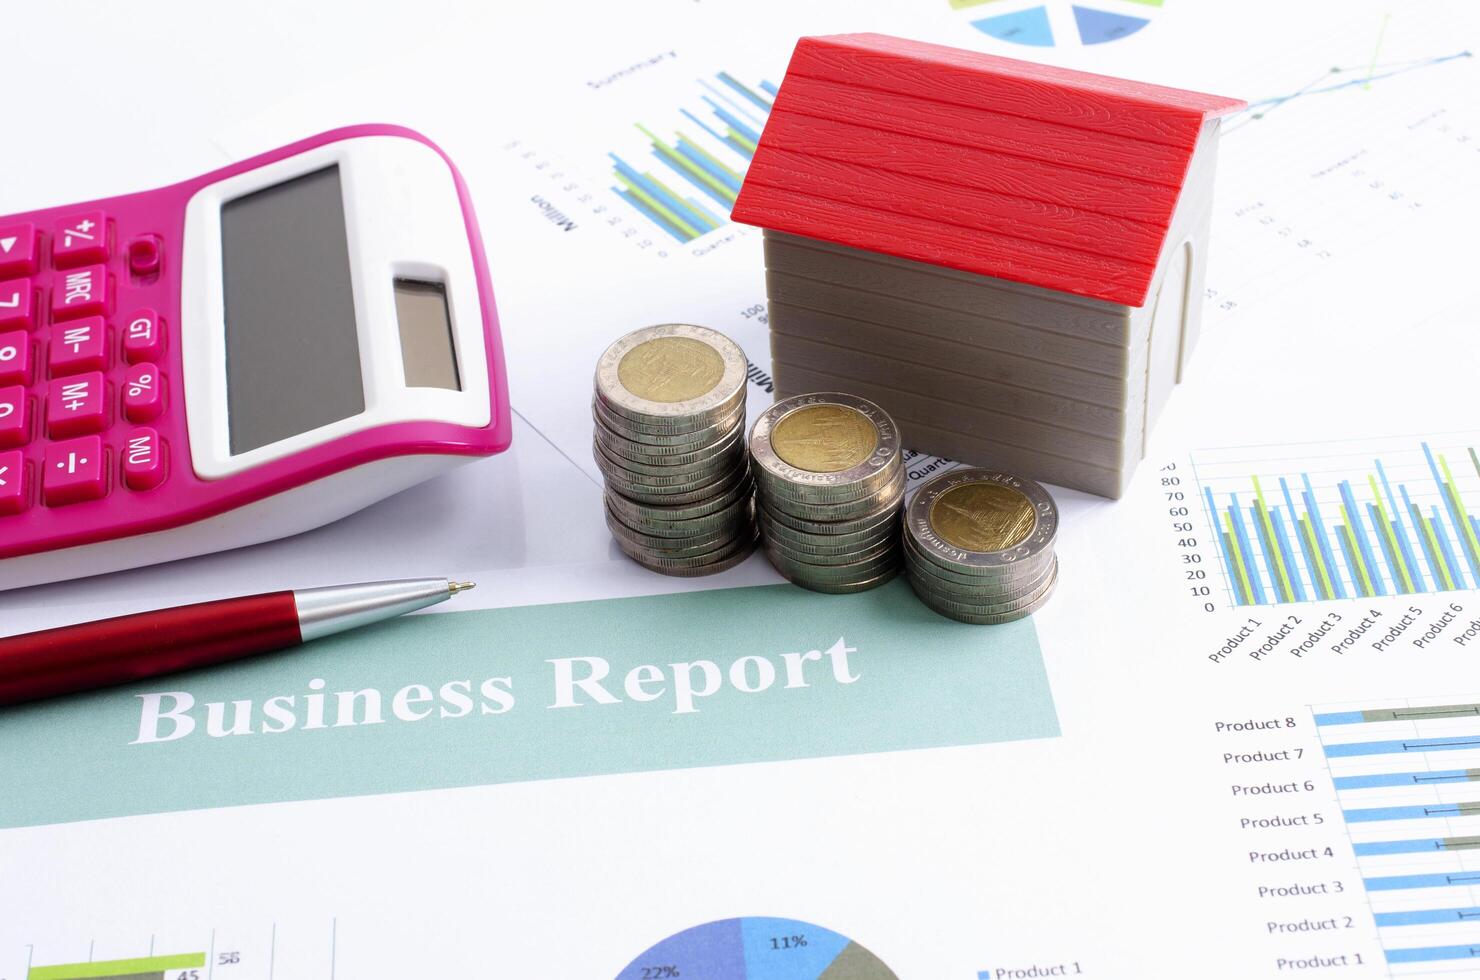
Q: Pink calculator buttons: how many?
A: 13